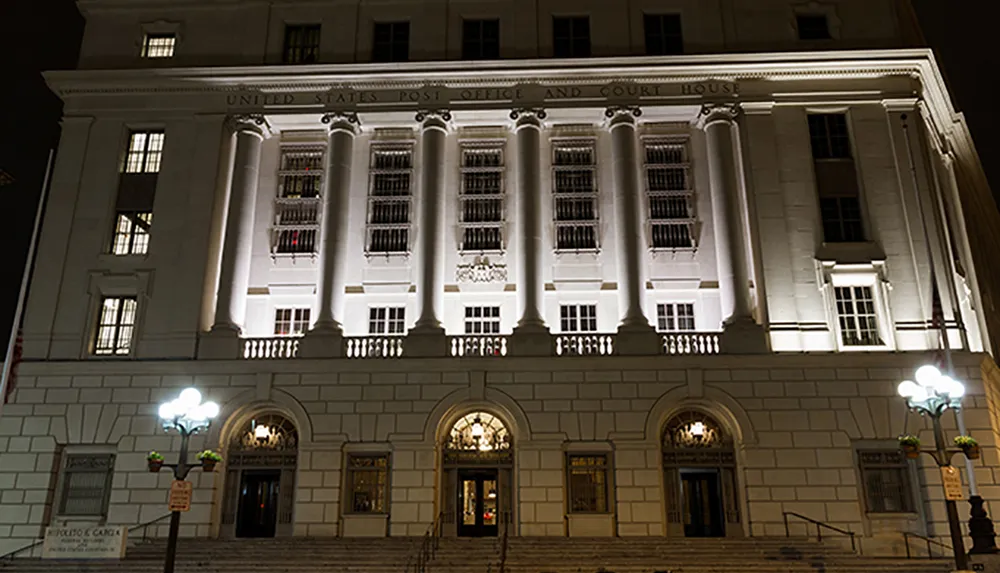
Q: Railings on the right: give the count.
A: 2